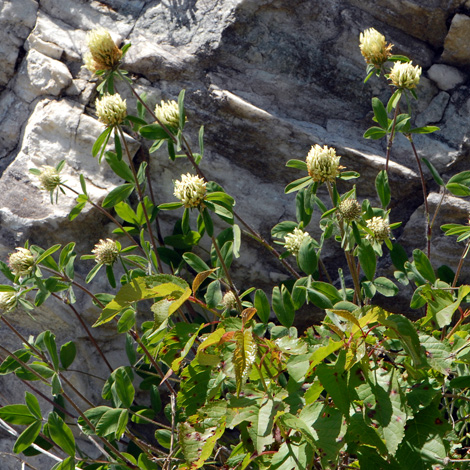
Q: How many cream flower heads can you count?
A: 15